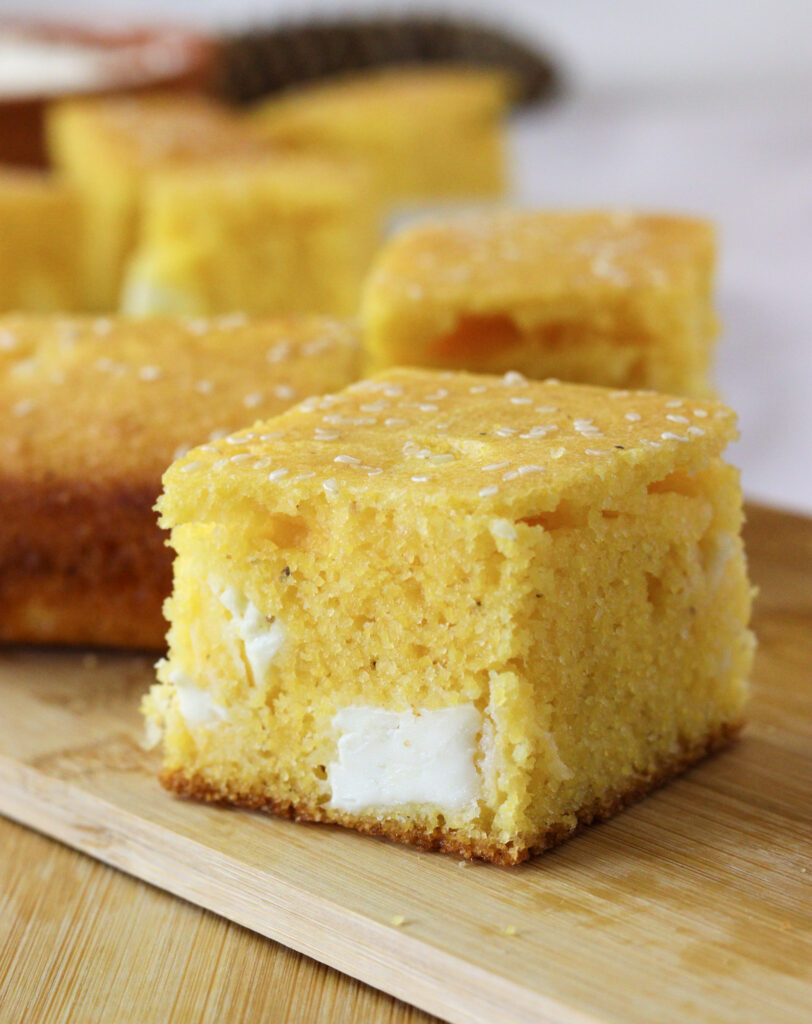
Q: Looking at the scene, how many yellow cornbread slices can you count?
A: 7